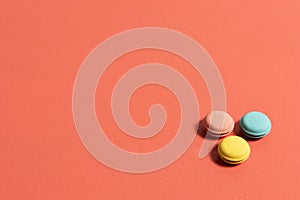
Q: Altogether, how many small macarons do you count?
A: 3